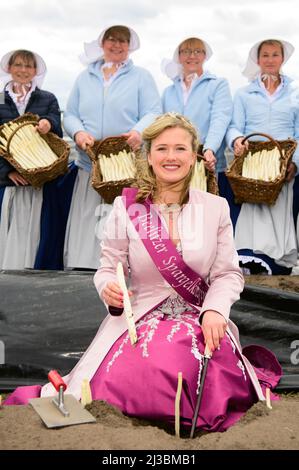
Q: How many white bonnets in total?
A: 4